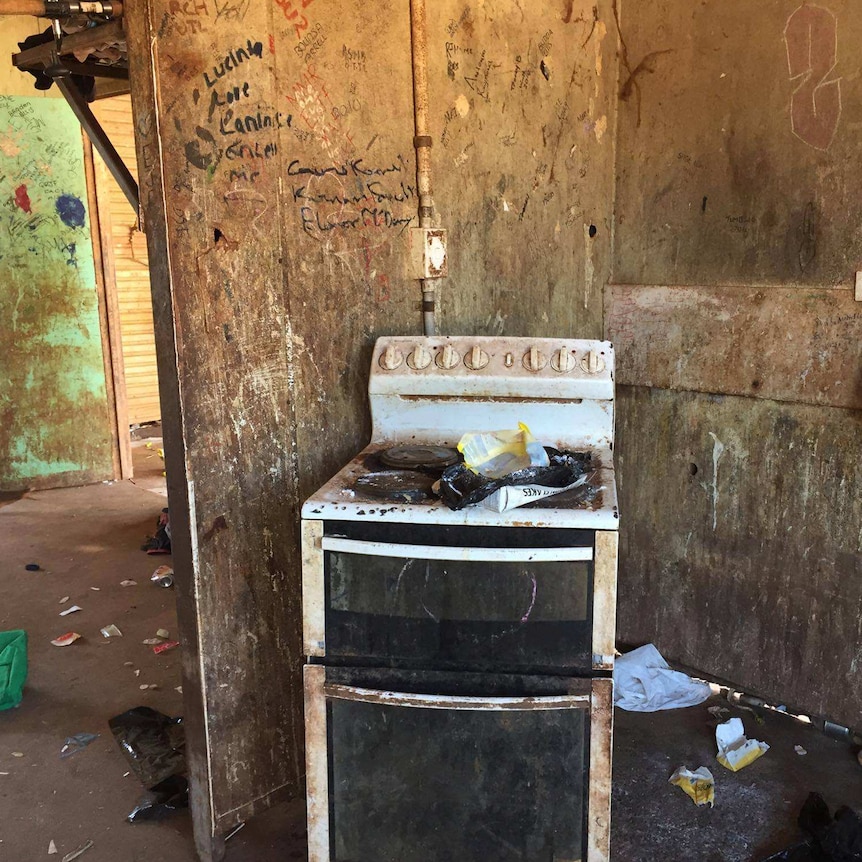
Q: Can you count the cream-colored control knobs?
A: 7